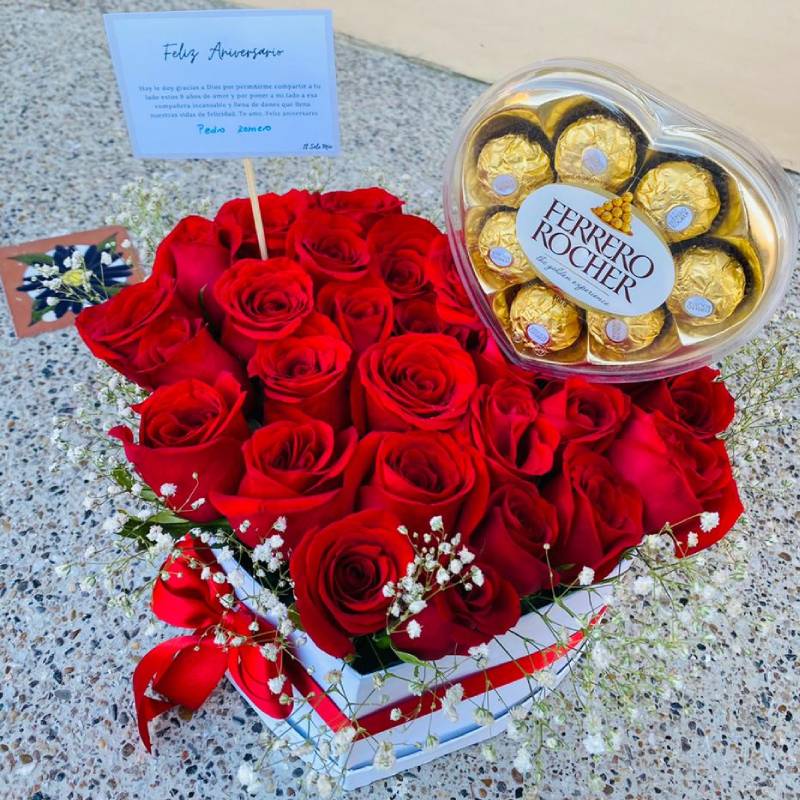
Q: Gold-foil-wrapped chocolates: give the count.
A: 7